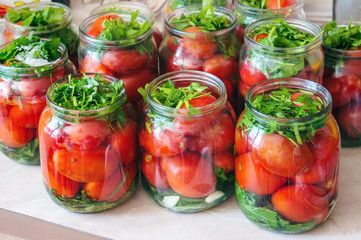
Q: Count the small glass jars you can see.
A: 12